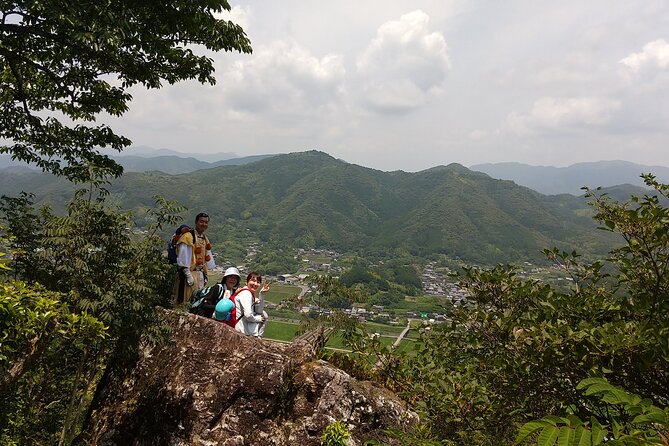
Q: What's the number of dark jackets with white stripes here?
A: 1